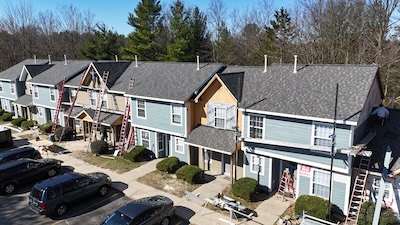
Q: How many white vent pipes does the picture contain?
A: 8